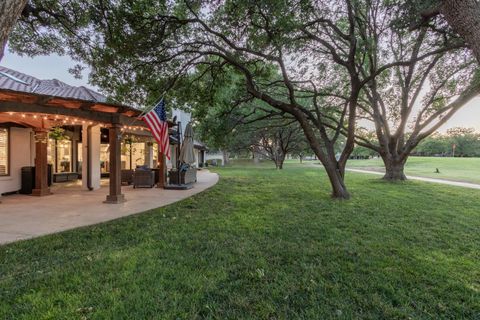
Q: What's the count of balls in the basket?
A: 0